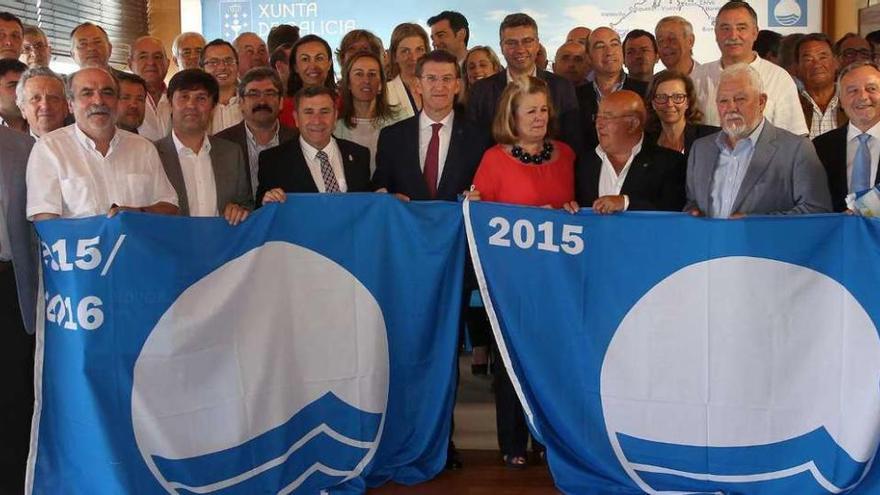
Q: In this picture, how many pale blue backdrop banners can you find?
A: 1